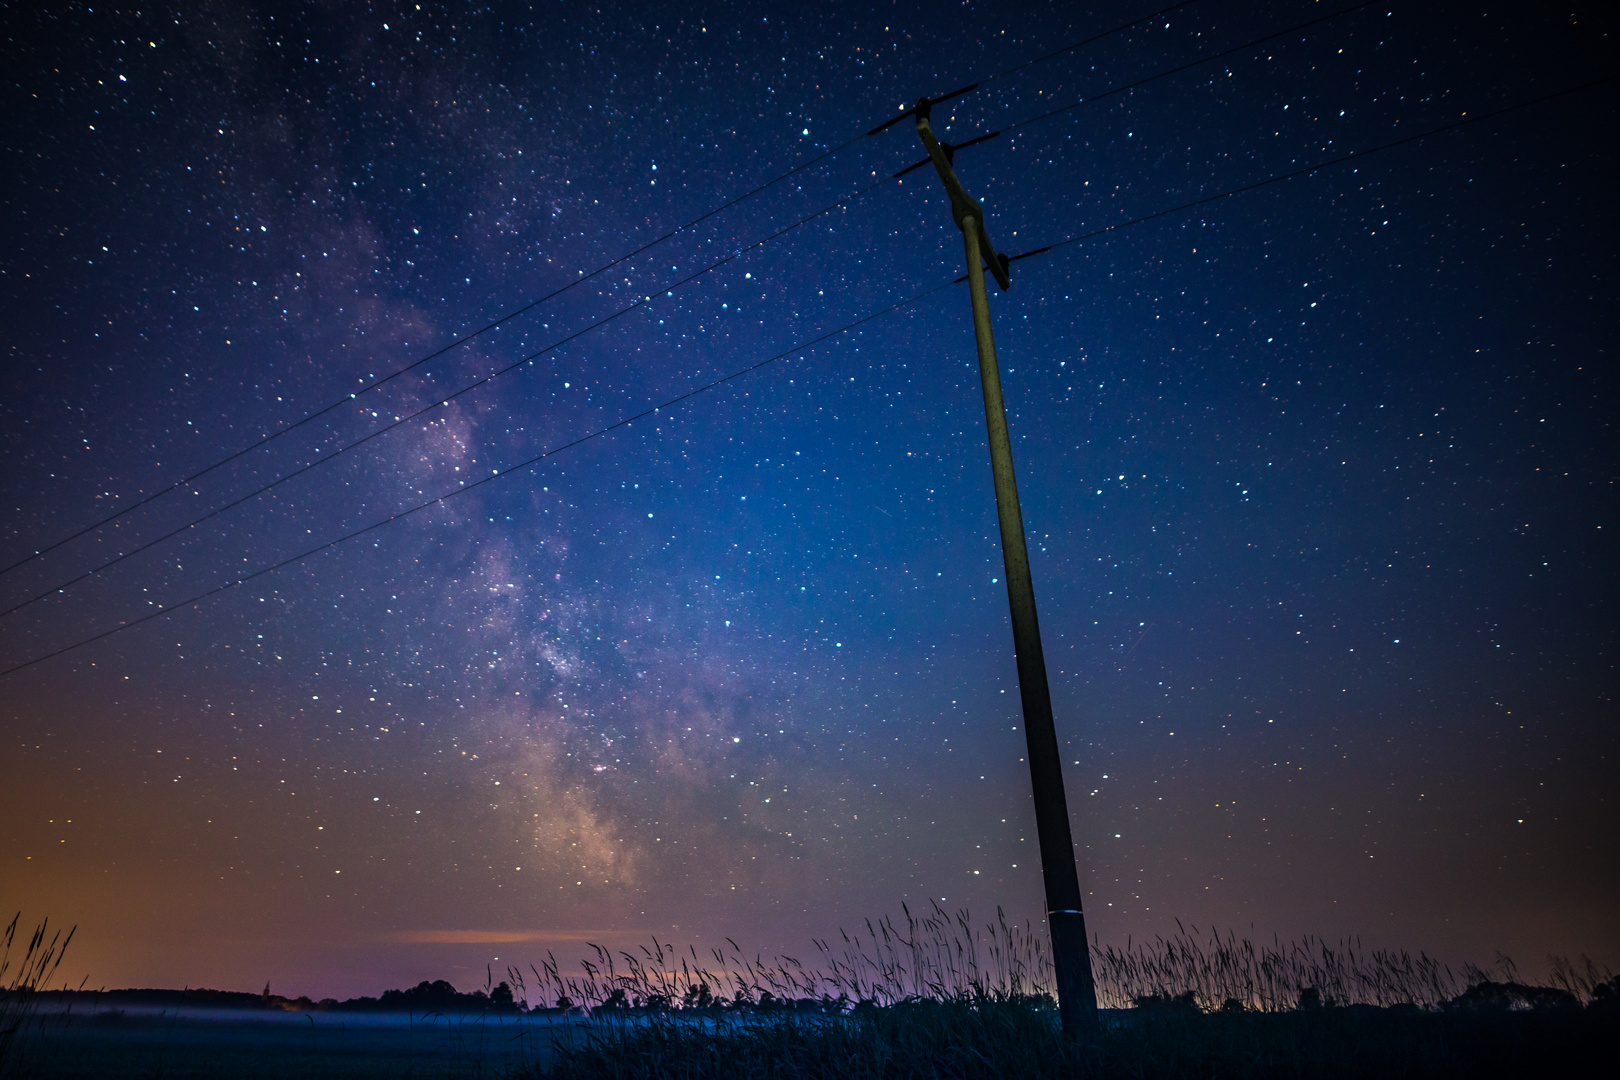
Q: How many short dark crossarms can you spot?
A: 3